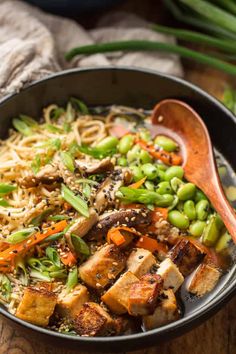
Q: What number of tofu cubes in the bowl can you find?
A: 11